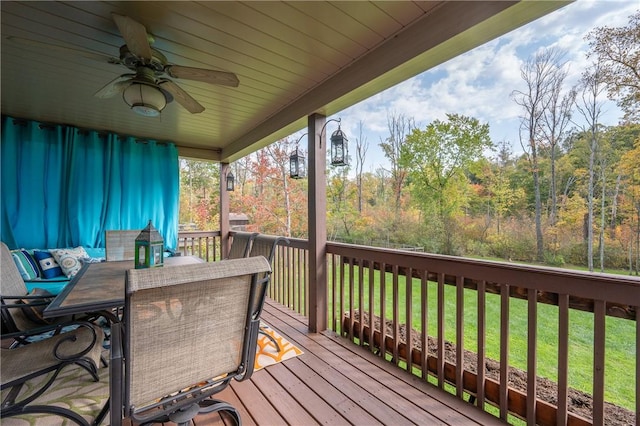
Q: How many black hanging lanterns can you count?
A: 3